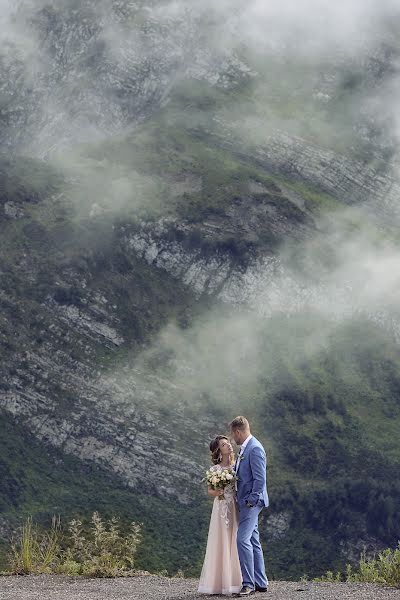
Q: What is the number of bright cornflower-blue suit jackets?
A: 1